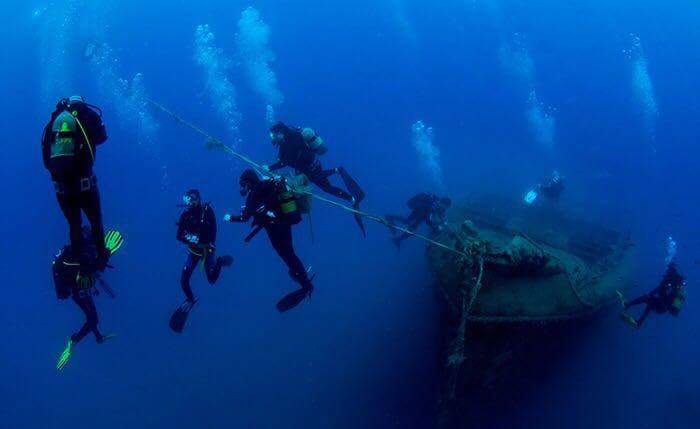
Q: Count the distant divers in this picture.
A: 3